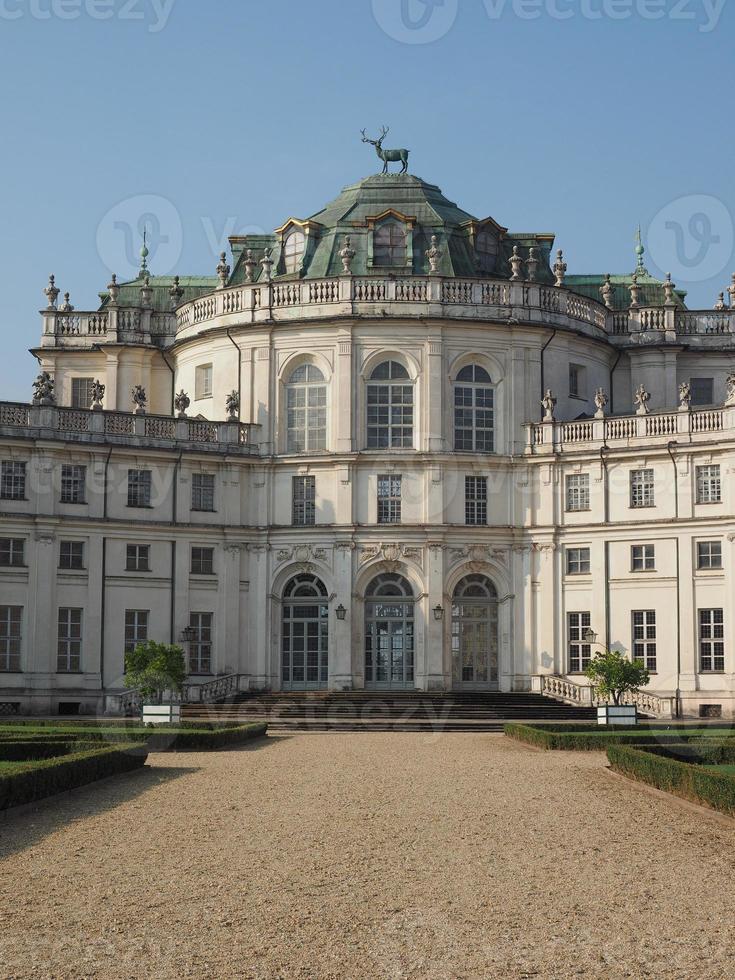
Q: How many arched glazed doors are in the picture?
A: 3